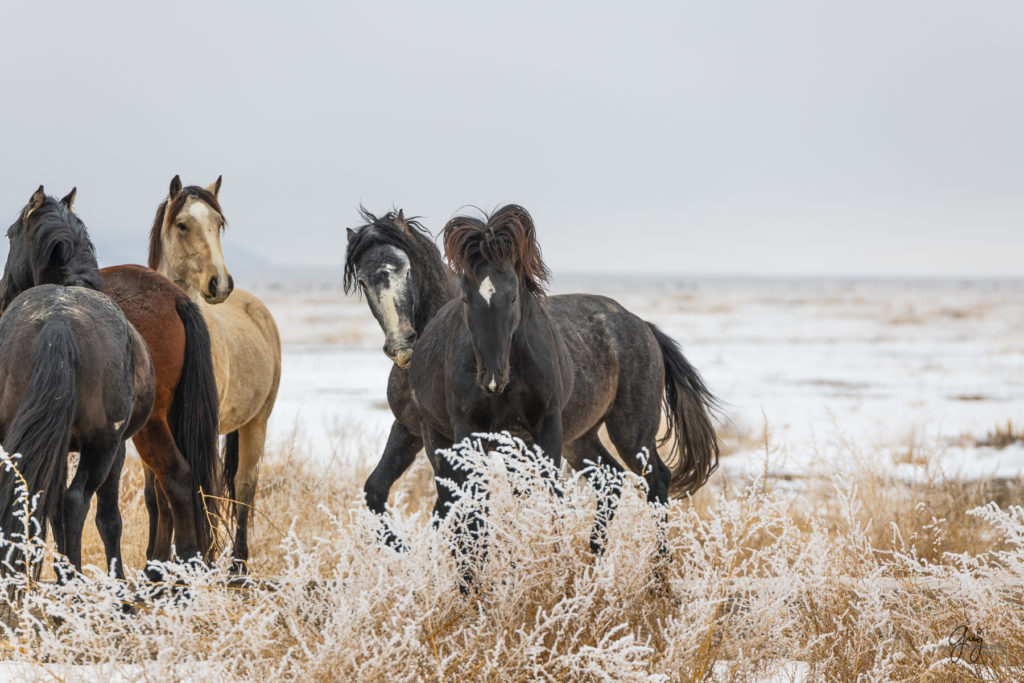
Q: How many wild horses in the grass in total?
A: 5